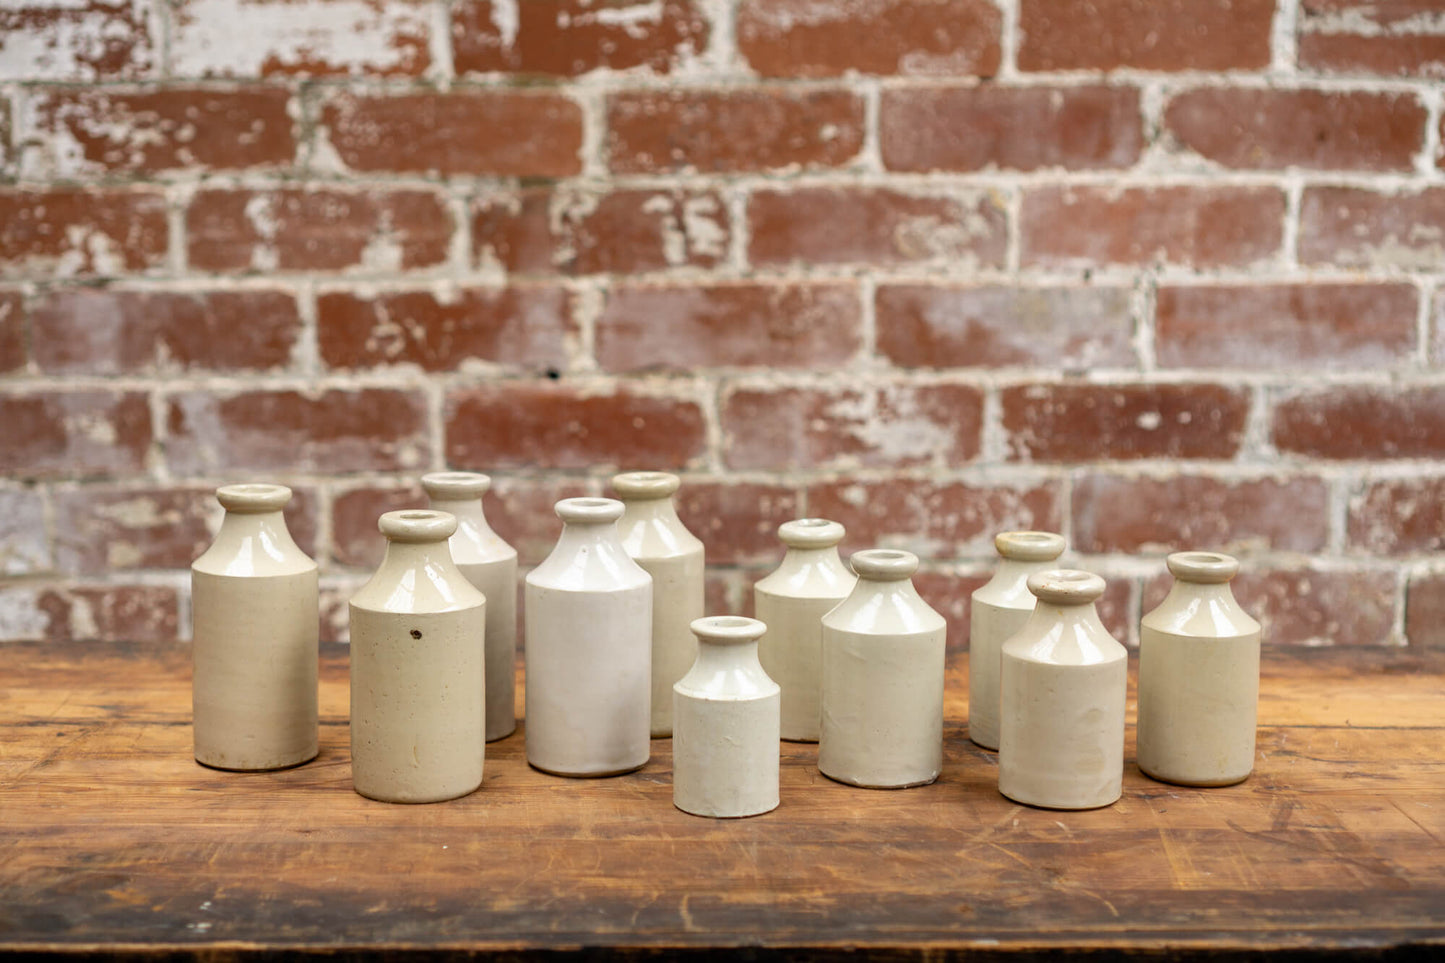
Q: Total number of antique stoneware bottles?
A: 11